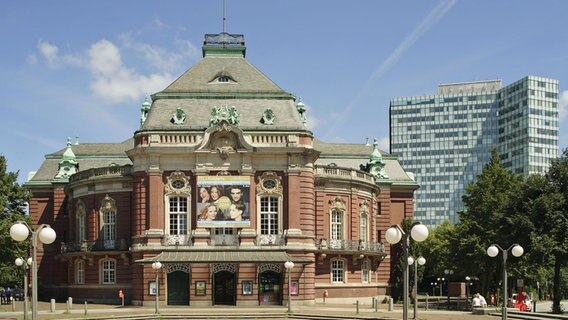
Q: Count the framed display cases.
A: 4